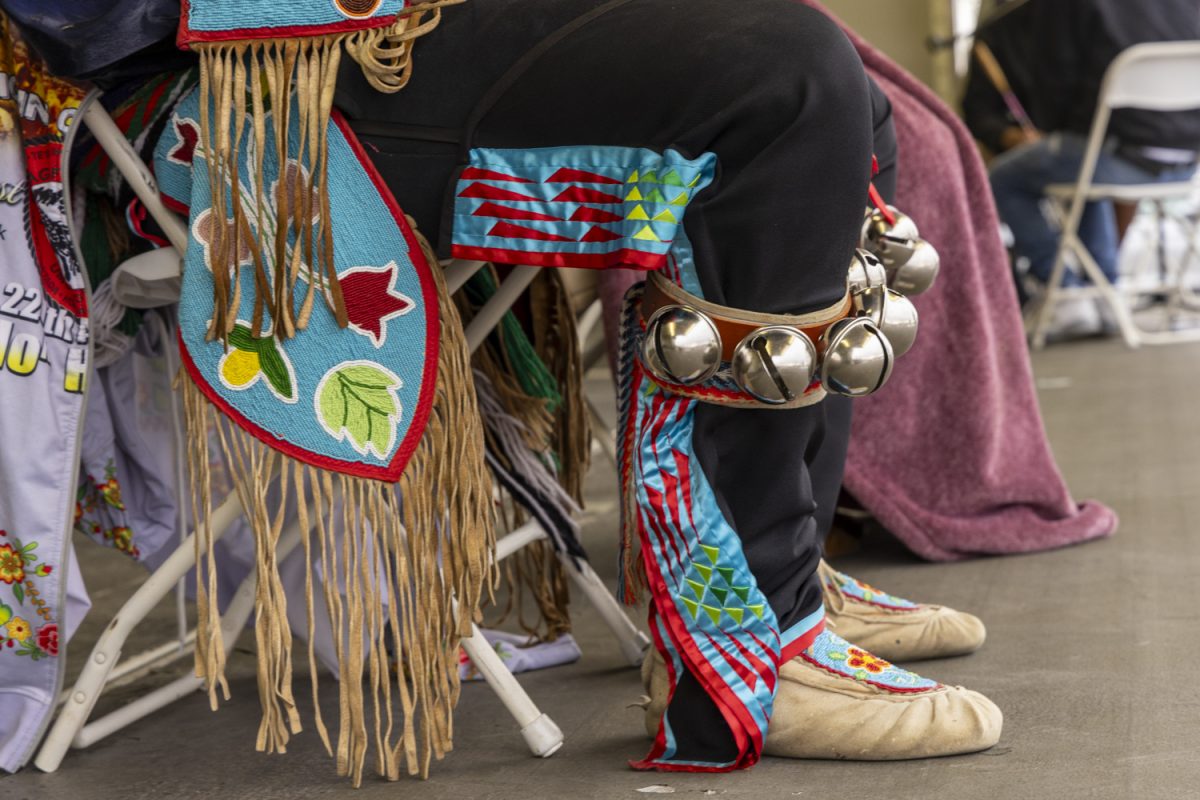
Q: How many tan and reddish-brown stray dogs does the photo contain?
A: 0